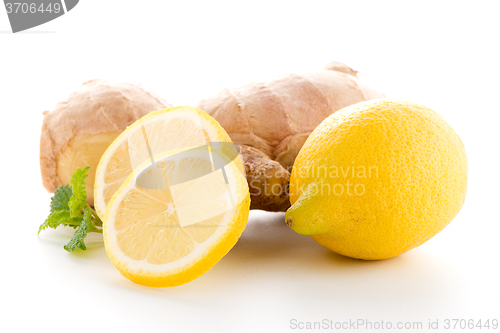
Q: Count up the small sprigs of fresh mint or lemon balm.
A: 1